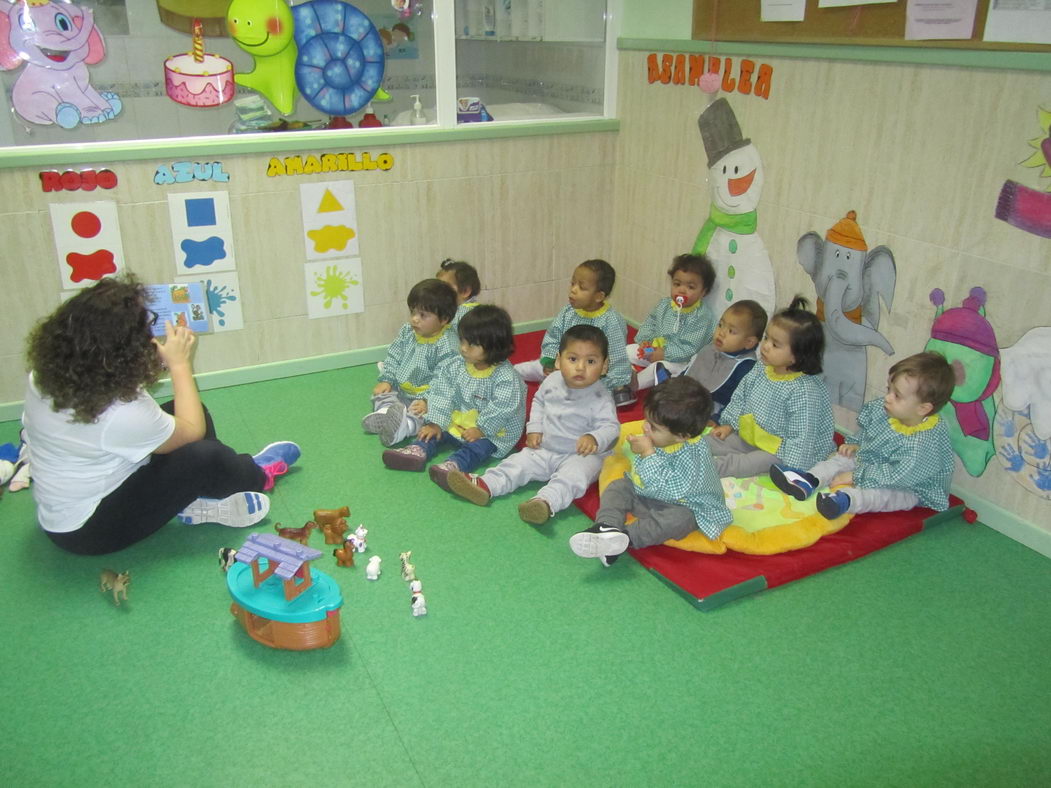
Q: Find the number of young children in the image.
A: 10